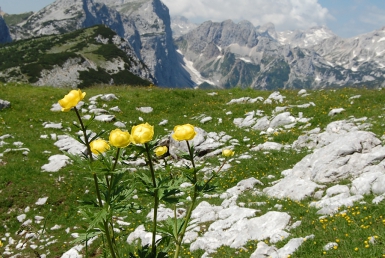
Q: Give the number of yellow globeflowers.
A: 7